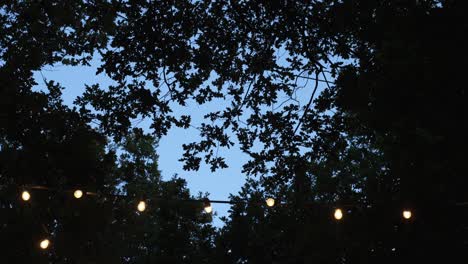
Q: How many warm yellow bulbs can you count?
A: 8